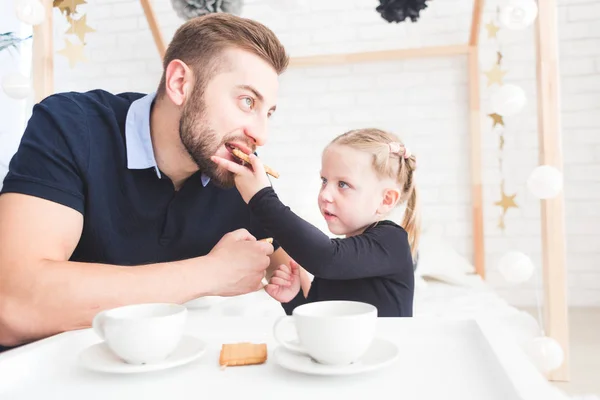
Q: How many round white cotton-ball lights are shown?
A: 7